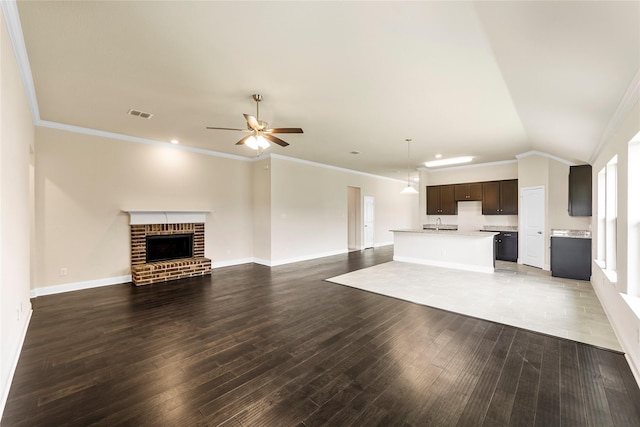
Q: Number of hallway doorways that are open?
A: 1